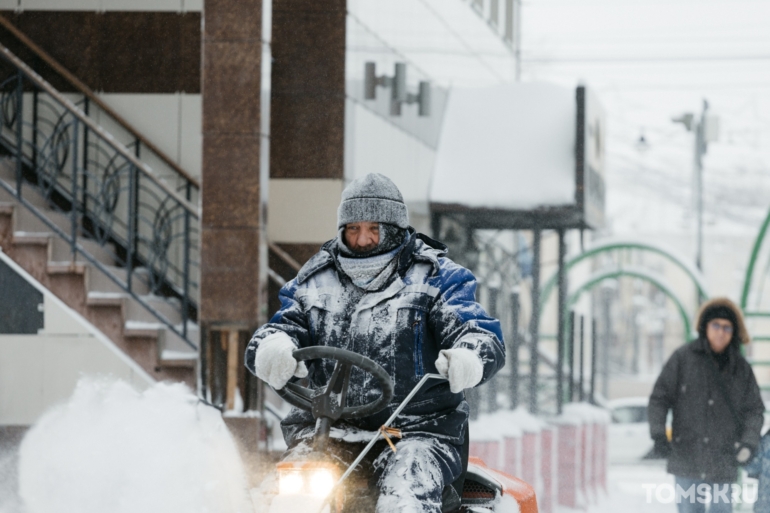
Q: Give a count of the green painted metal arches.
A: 3